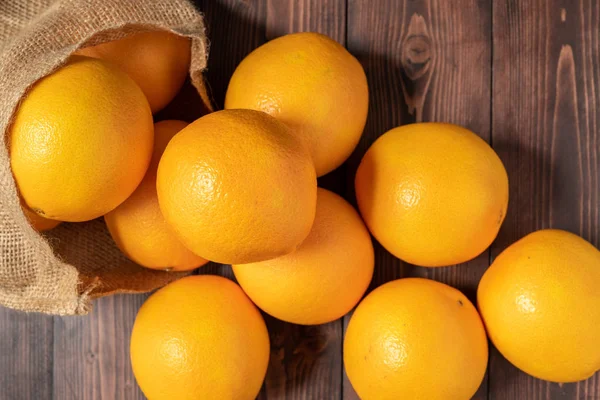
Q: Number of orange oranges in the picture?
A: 11